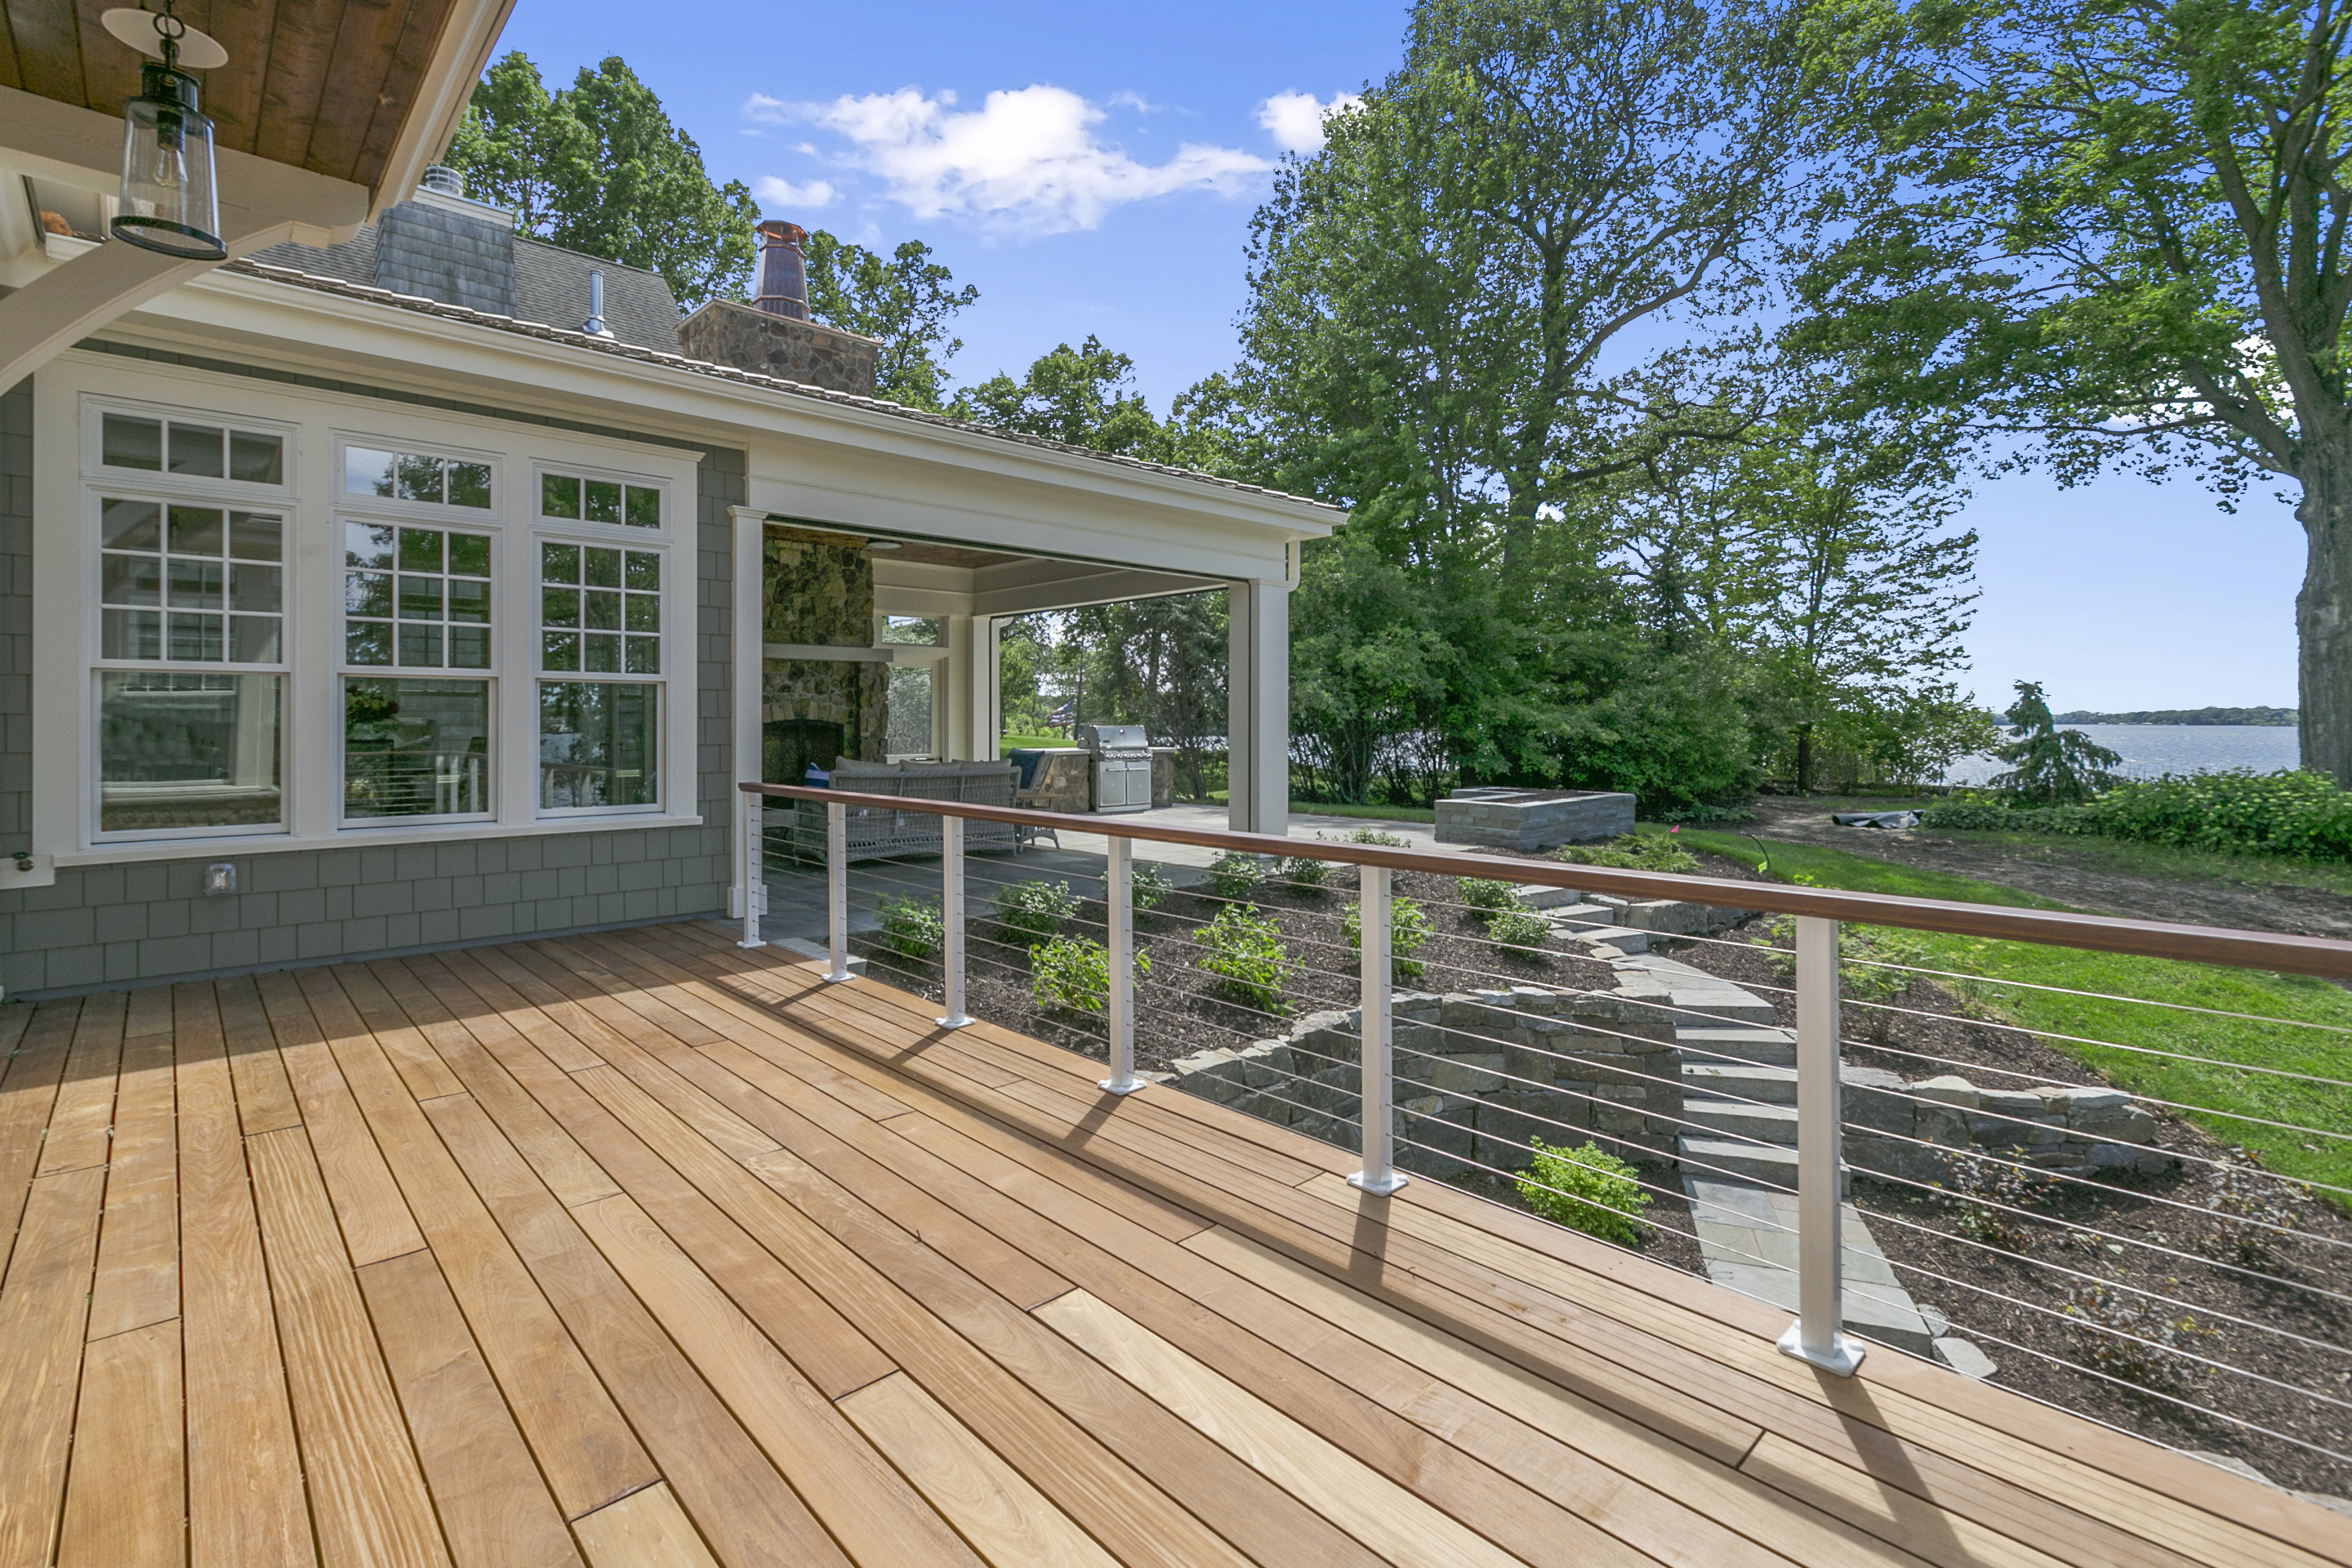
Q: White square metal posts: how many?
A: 6